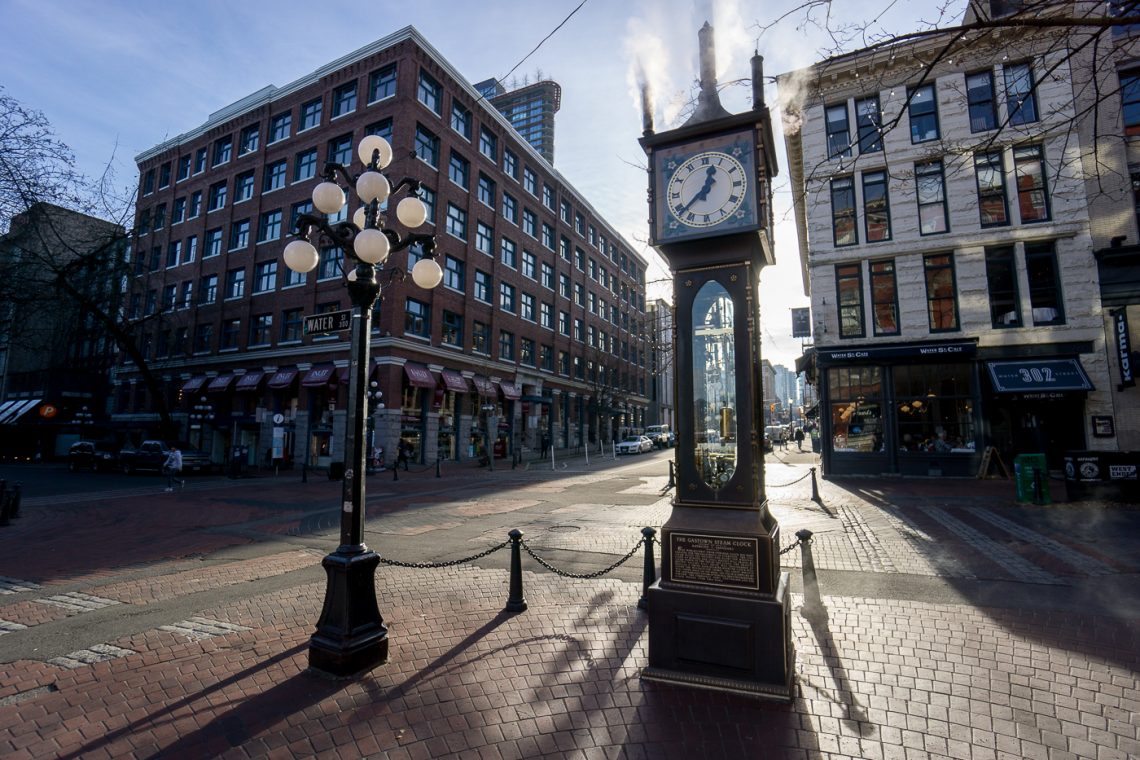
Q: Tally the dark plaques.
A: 1